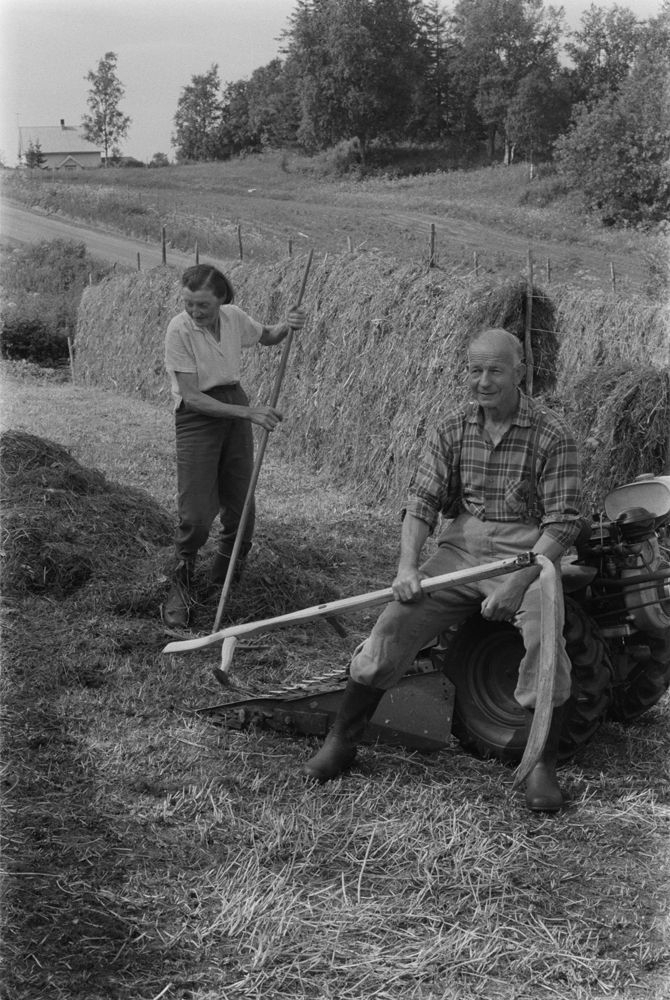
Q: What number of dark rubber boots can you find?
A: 4